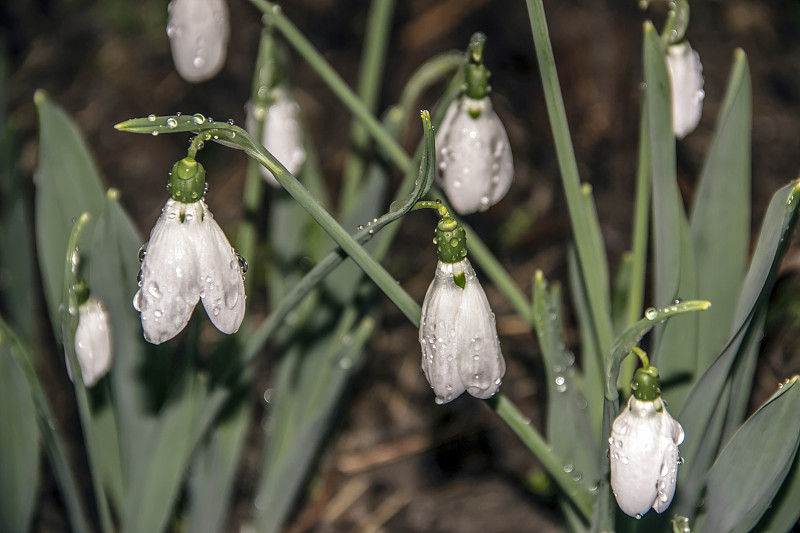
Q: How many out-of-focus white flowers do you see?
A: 5